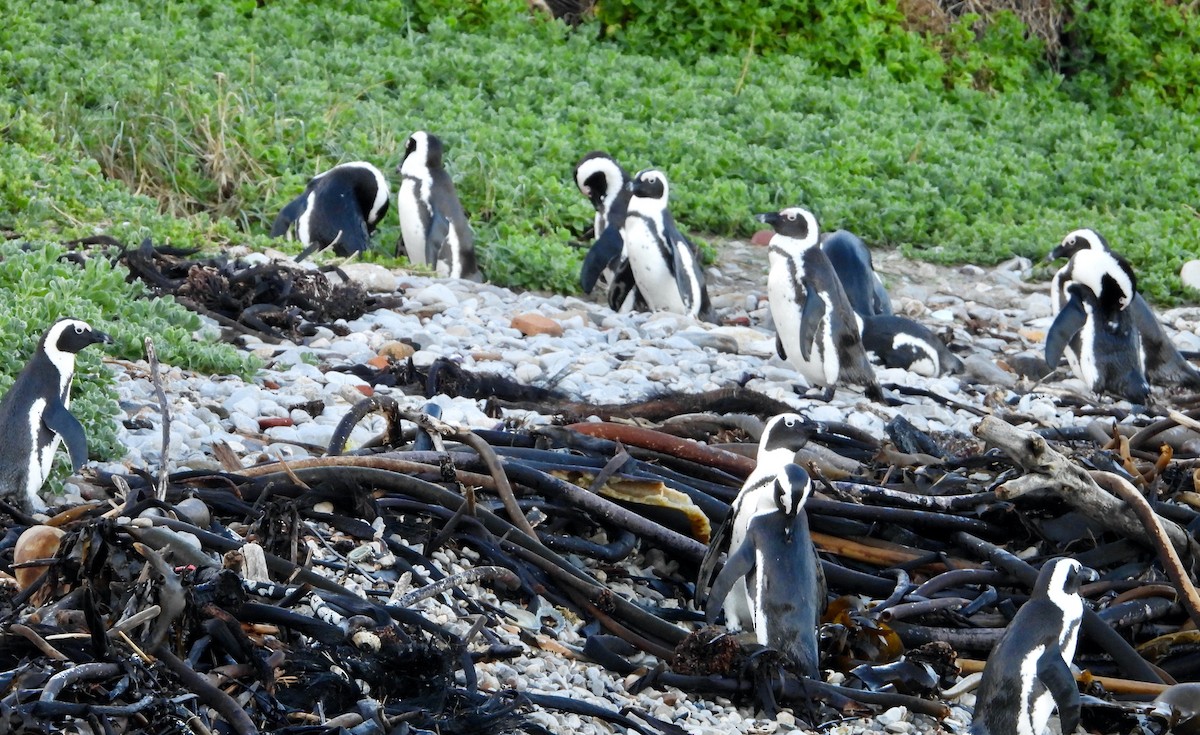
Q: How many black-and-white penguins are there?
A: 13